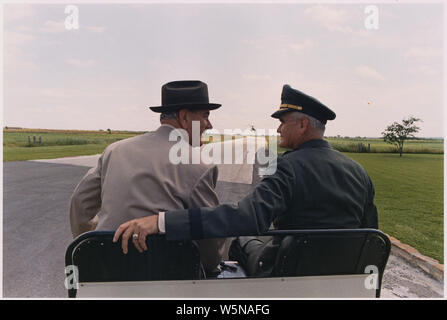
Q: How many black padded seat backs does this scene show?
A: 2